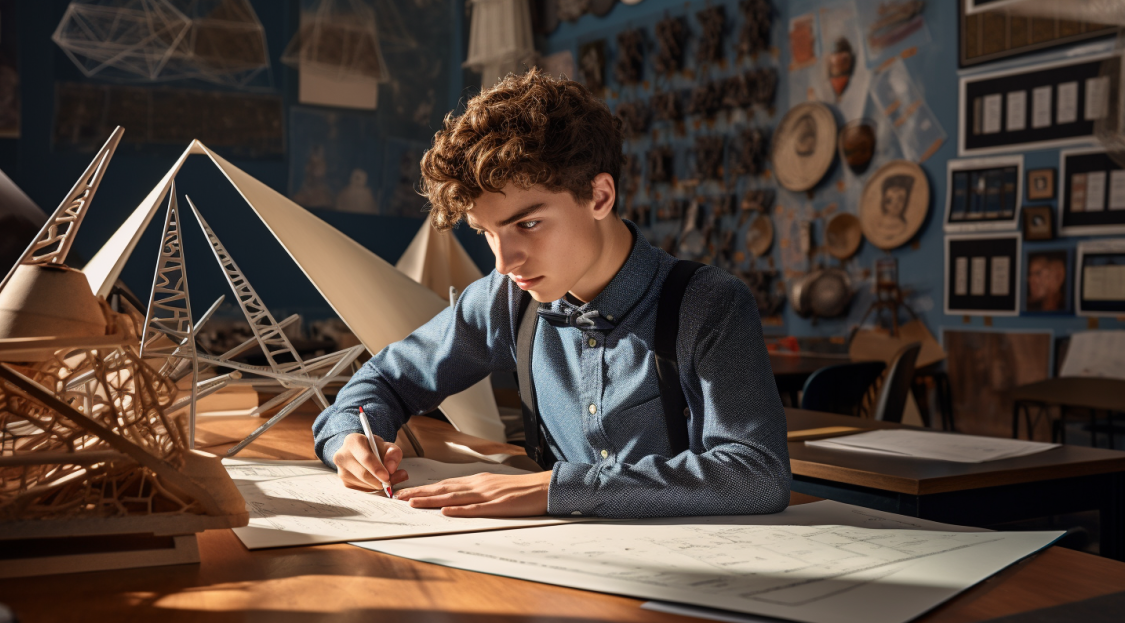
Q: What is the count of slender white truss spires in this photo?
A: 3